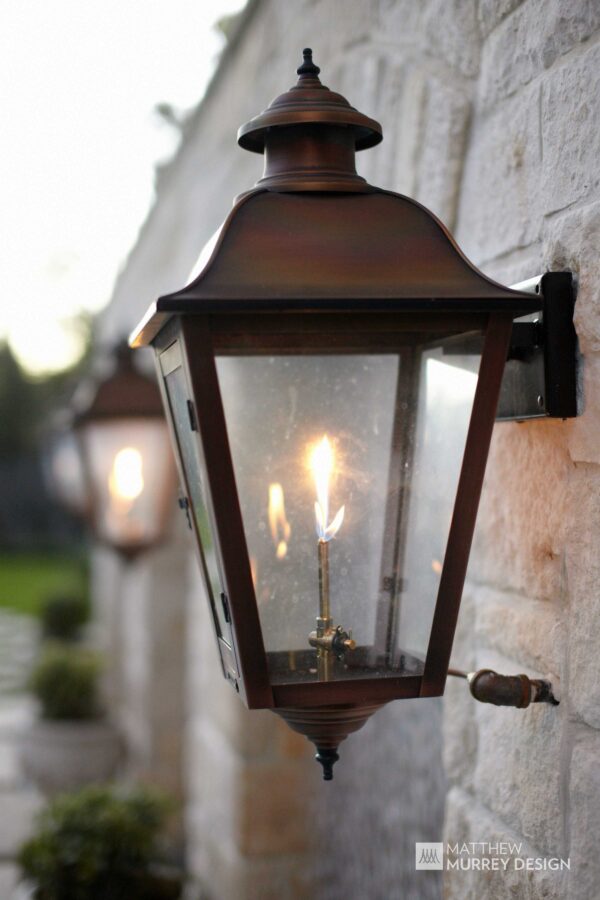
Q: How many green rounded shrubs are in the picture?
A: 3